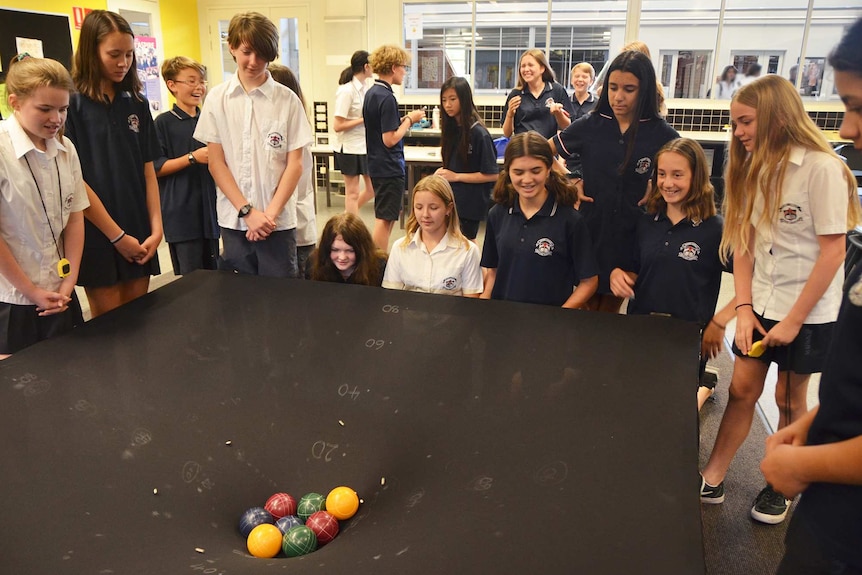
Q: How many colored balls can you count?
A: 8